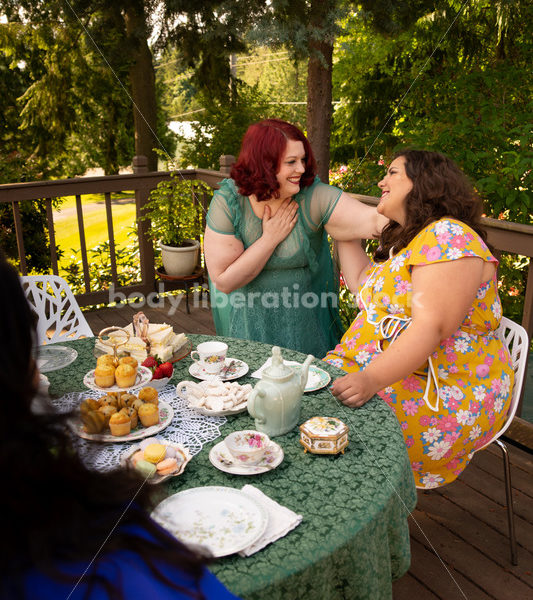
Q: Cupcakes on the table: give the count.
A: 15